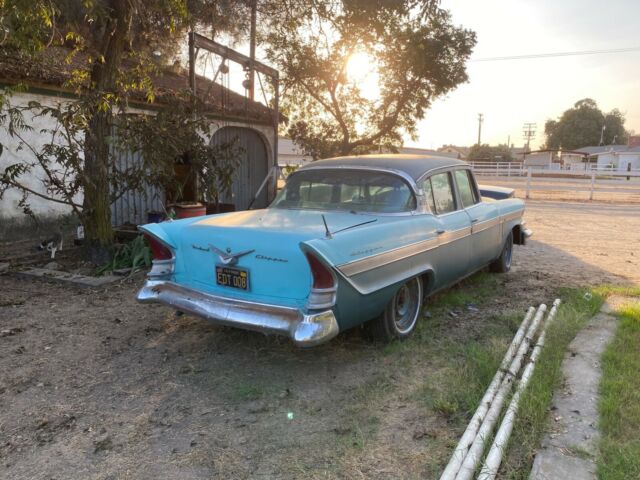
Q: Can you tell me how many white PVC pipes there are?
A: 3